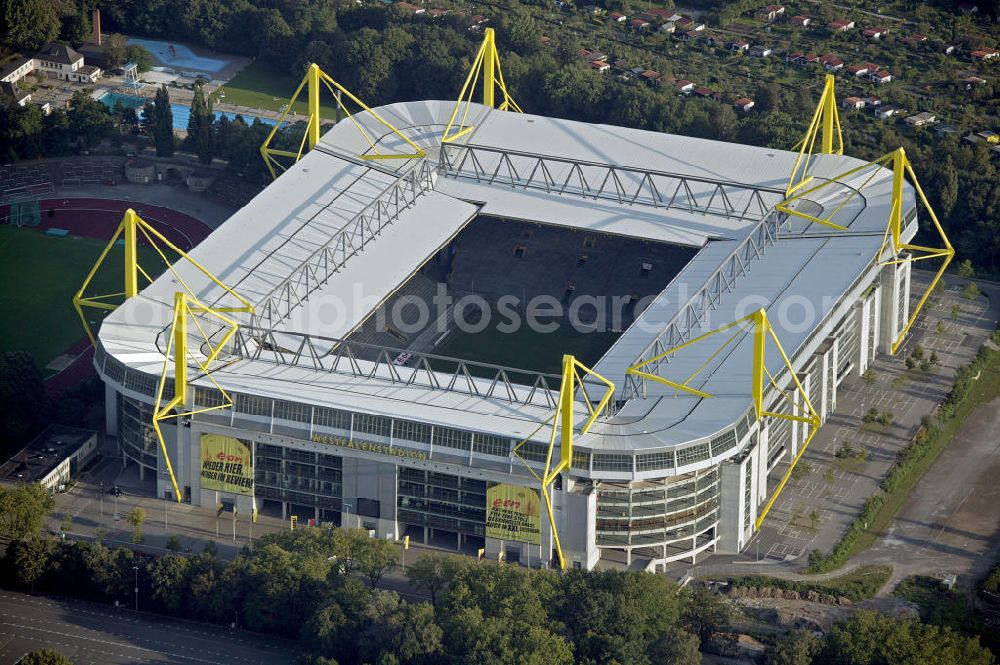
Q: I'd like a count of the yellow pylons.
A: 8